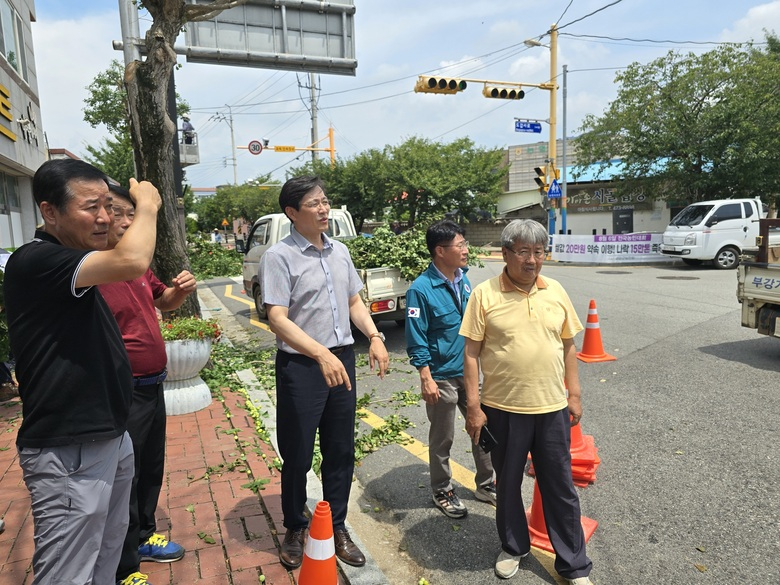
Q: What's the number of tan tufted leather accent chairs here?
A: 0